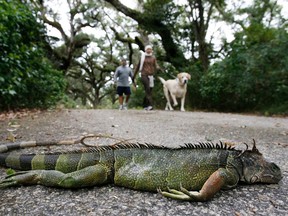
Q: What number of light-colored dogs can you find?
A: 1